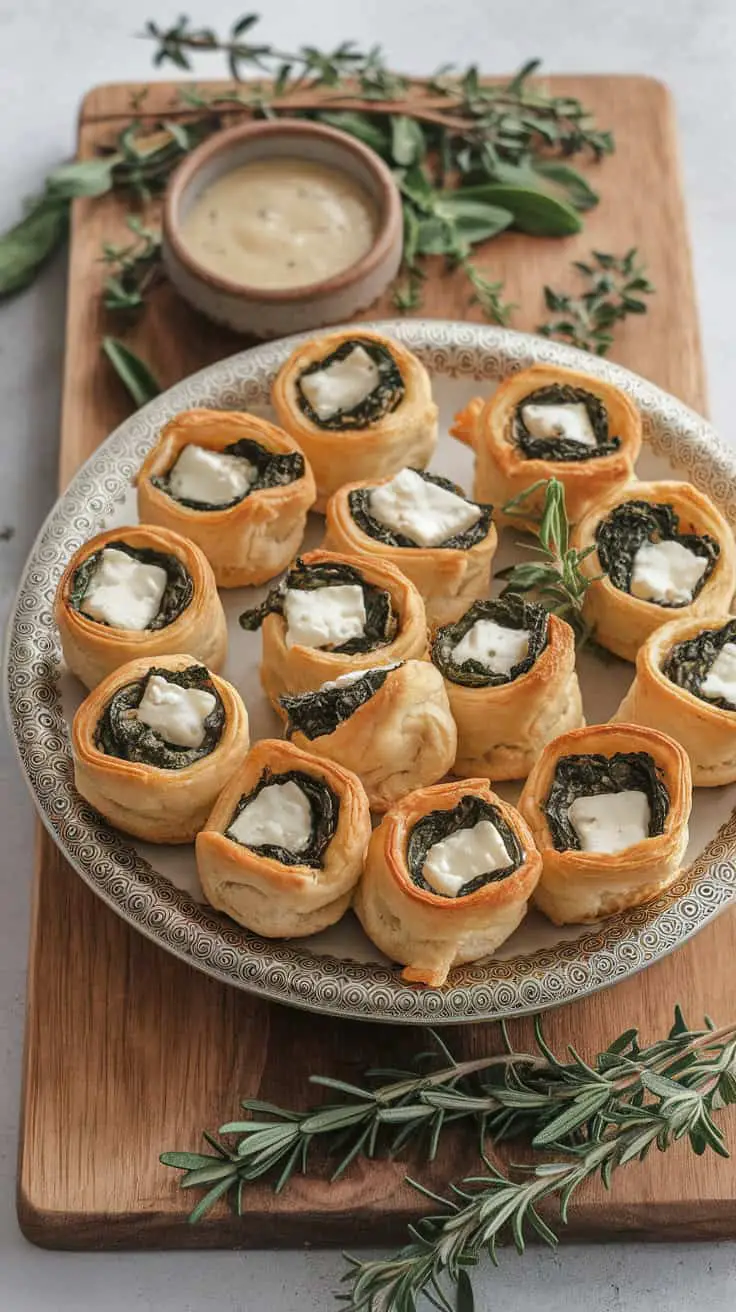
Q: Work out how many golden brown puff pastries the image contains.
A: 14